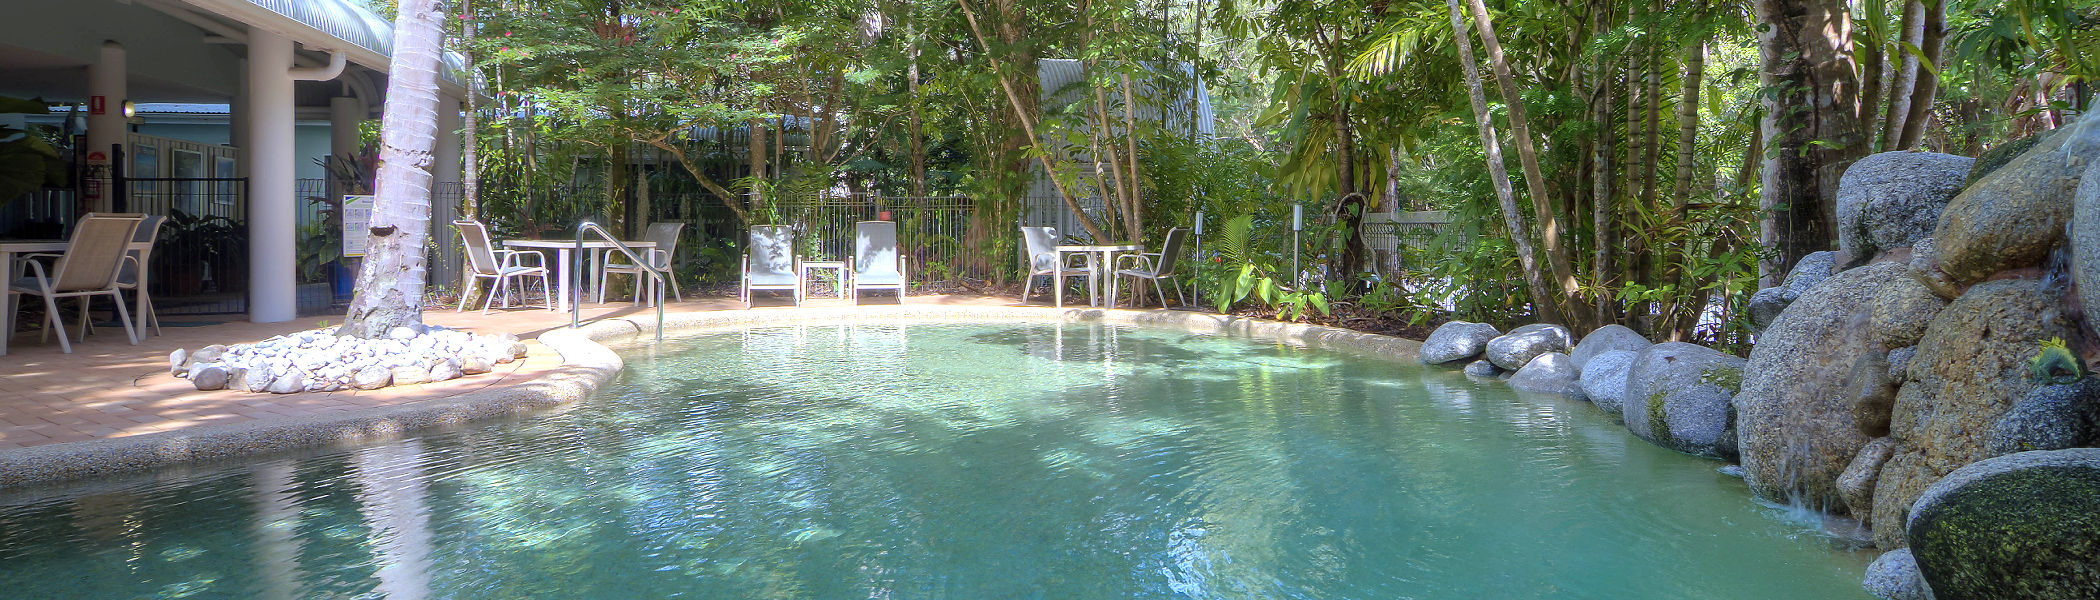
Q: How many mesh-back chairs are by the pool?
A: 8